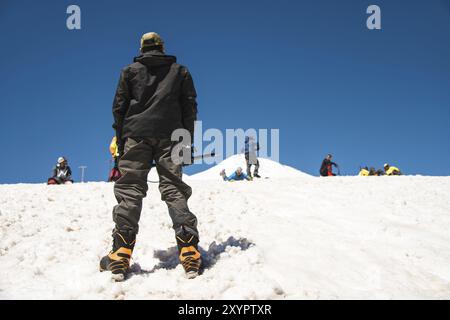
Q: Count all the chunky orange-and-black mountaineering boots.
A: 2